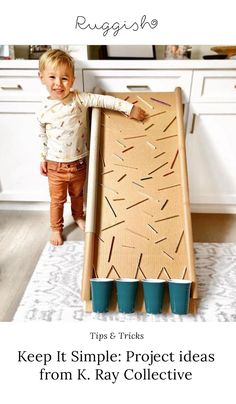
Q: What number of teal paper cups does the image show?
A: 4